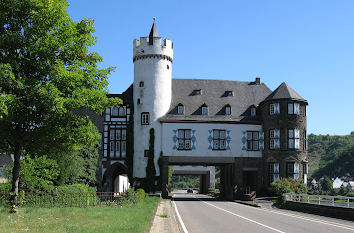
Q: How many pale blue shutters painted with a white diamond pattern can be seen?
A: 12